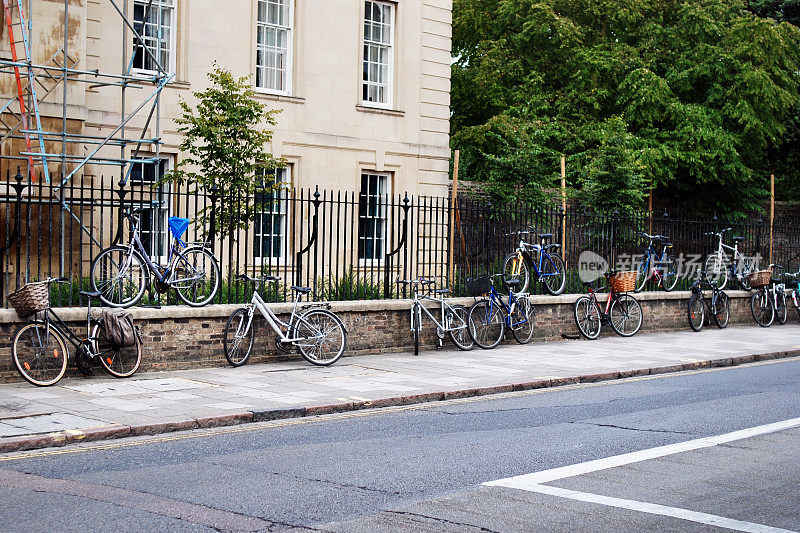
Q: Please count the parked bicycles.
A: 12